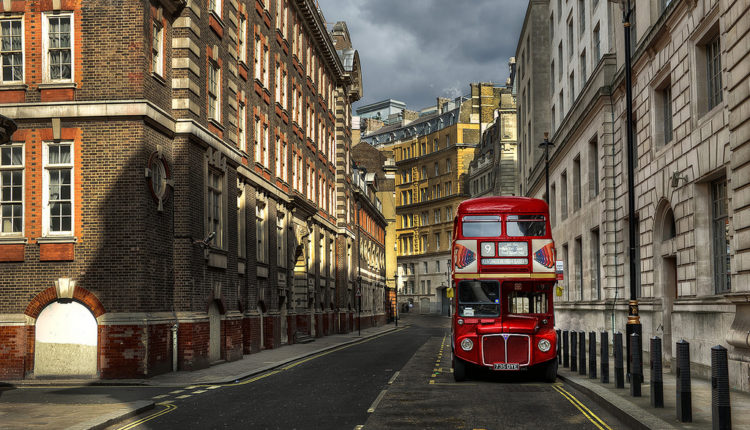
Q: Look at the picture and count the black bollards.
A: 11